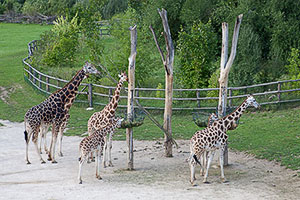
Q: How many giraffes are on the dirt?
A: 6